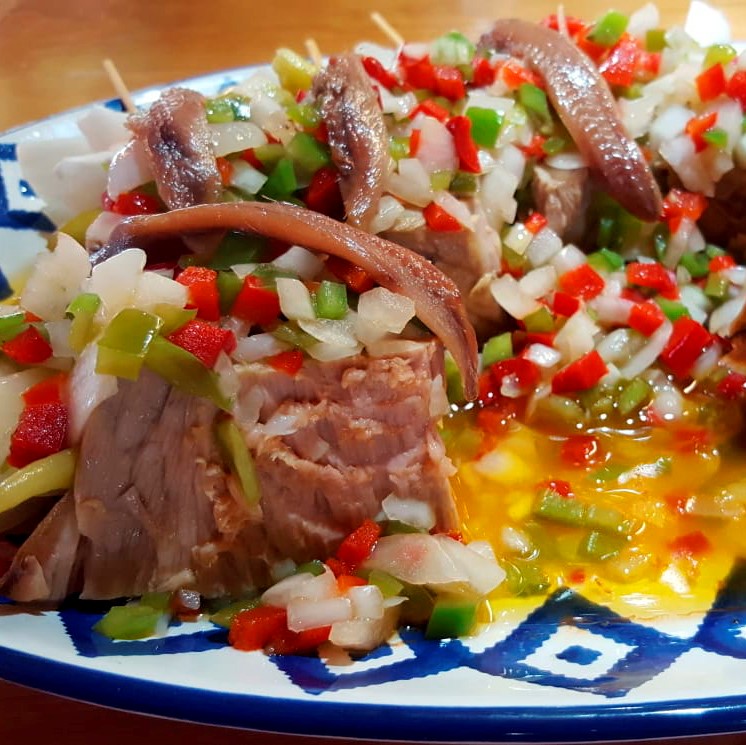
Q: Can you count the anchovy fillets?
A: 4